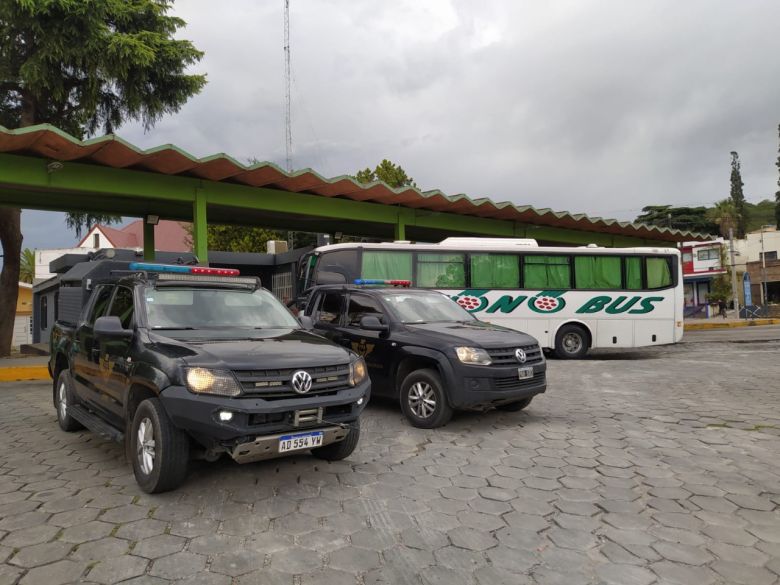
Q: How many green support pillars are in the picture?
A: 3